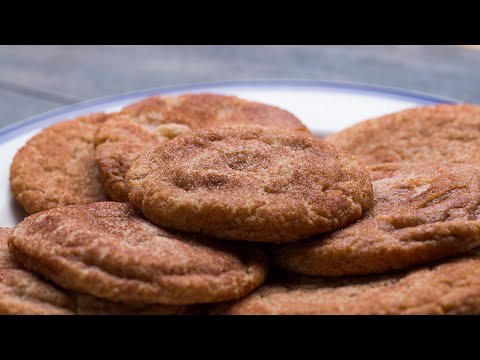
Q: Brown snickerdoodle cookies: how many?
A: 8